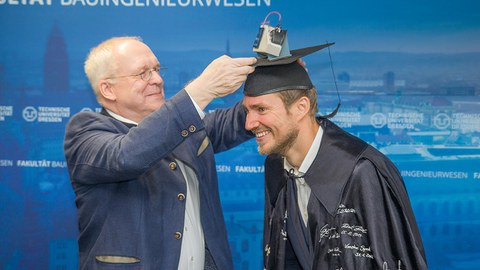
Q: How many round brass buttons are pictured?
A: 5